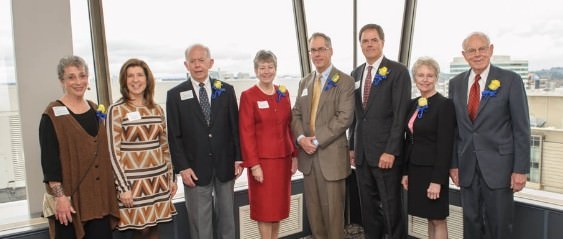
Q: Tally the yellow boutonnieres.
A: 7